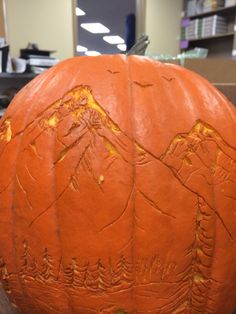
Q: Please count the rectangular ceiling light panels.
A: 6